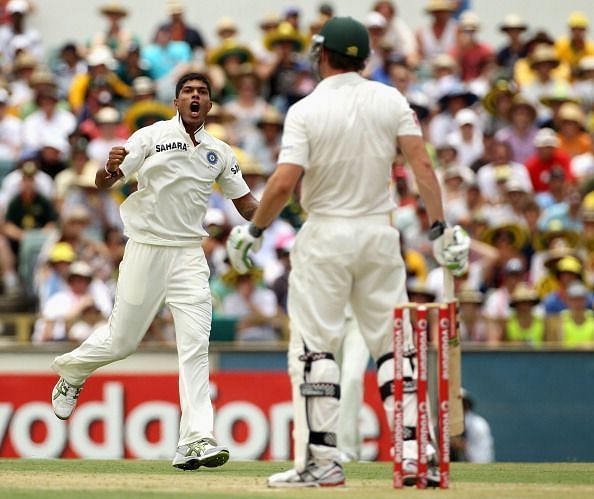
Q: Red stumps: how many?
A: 3